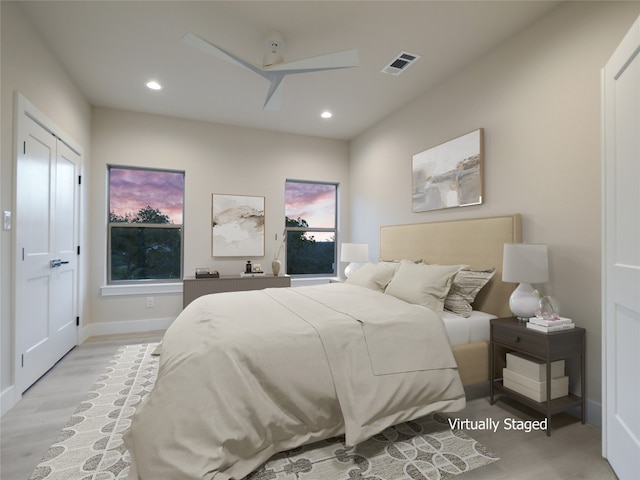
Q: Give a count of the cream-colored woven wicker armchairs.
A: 0